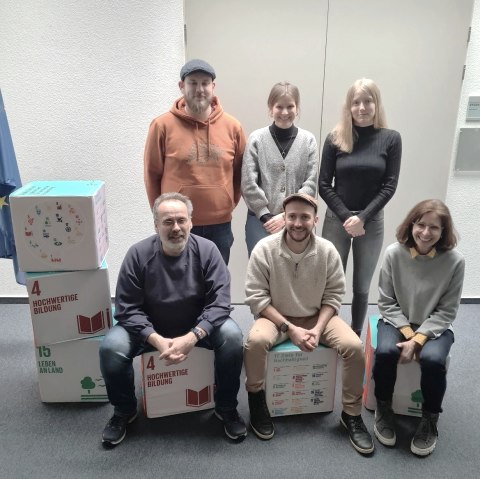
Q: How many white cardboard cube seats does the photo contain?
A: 6